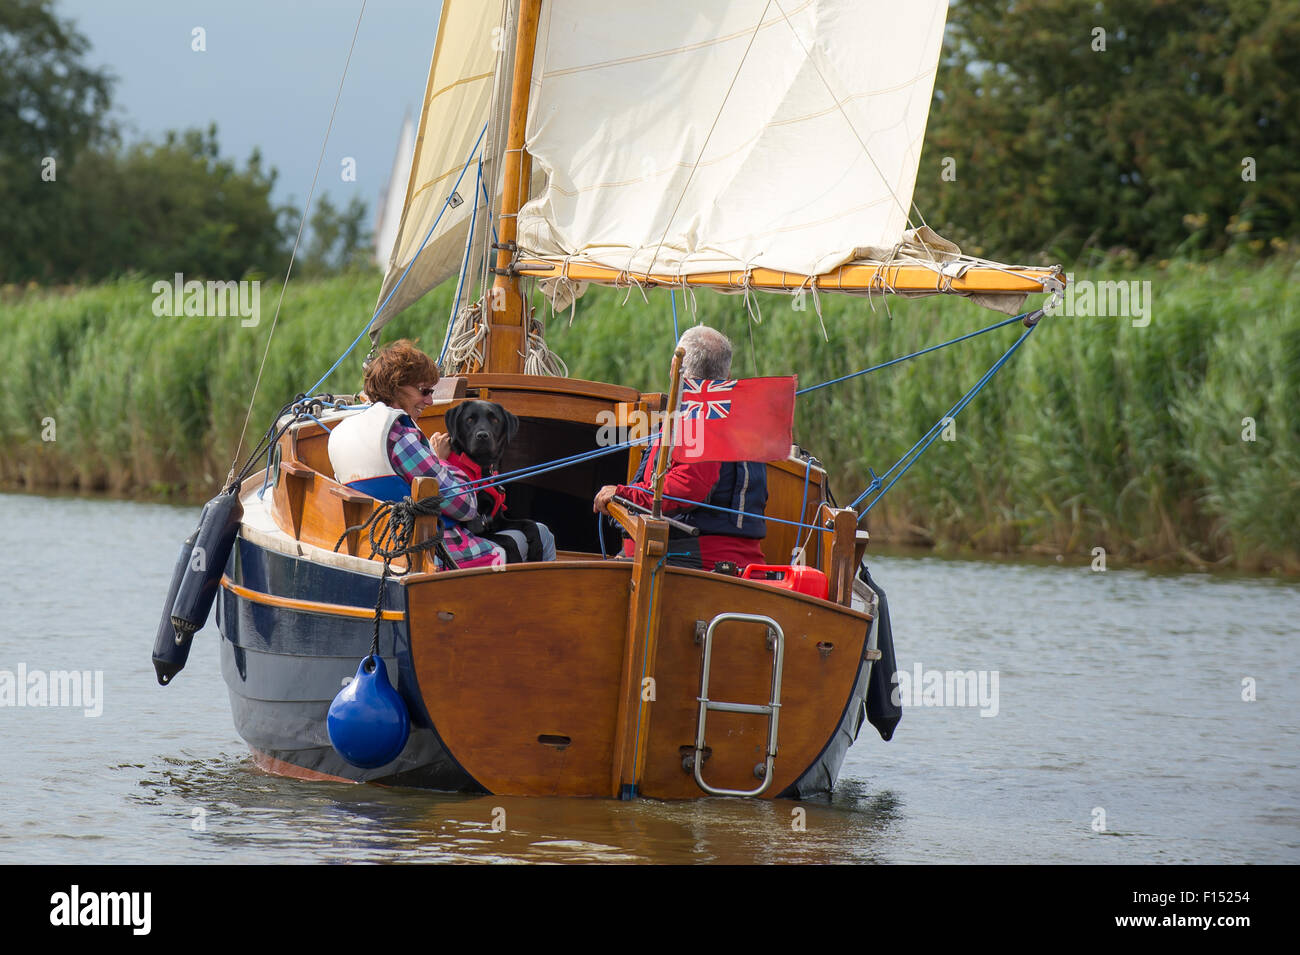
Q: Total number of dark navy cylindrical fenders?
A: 3